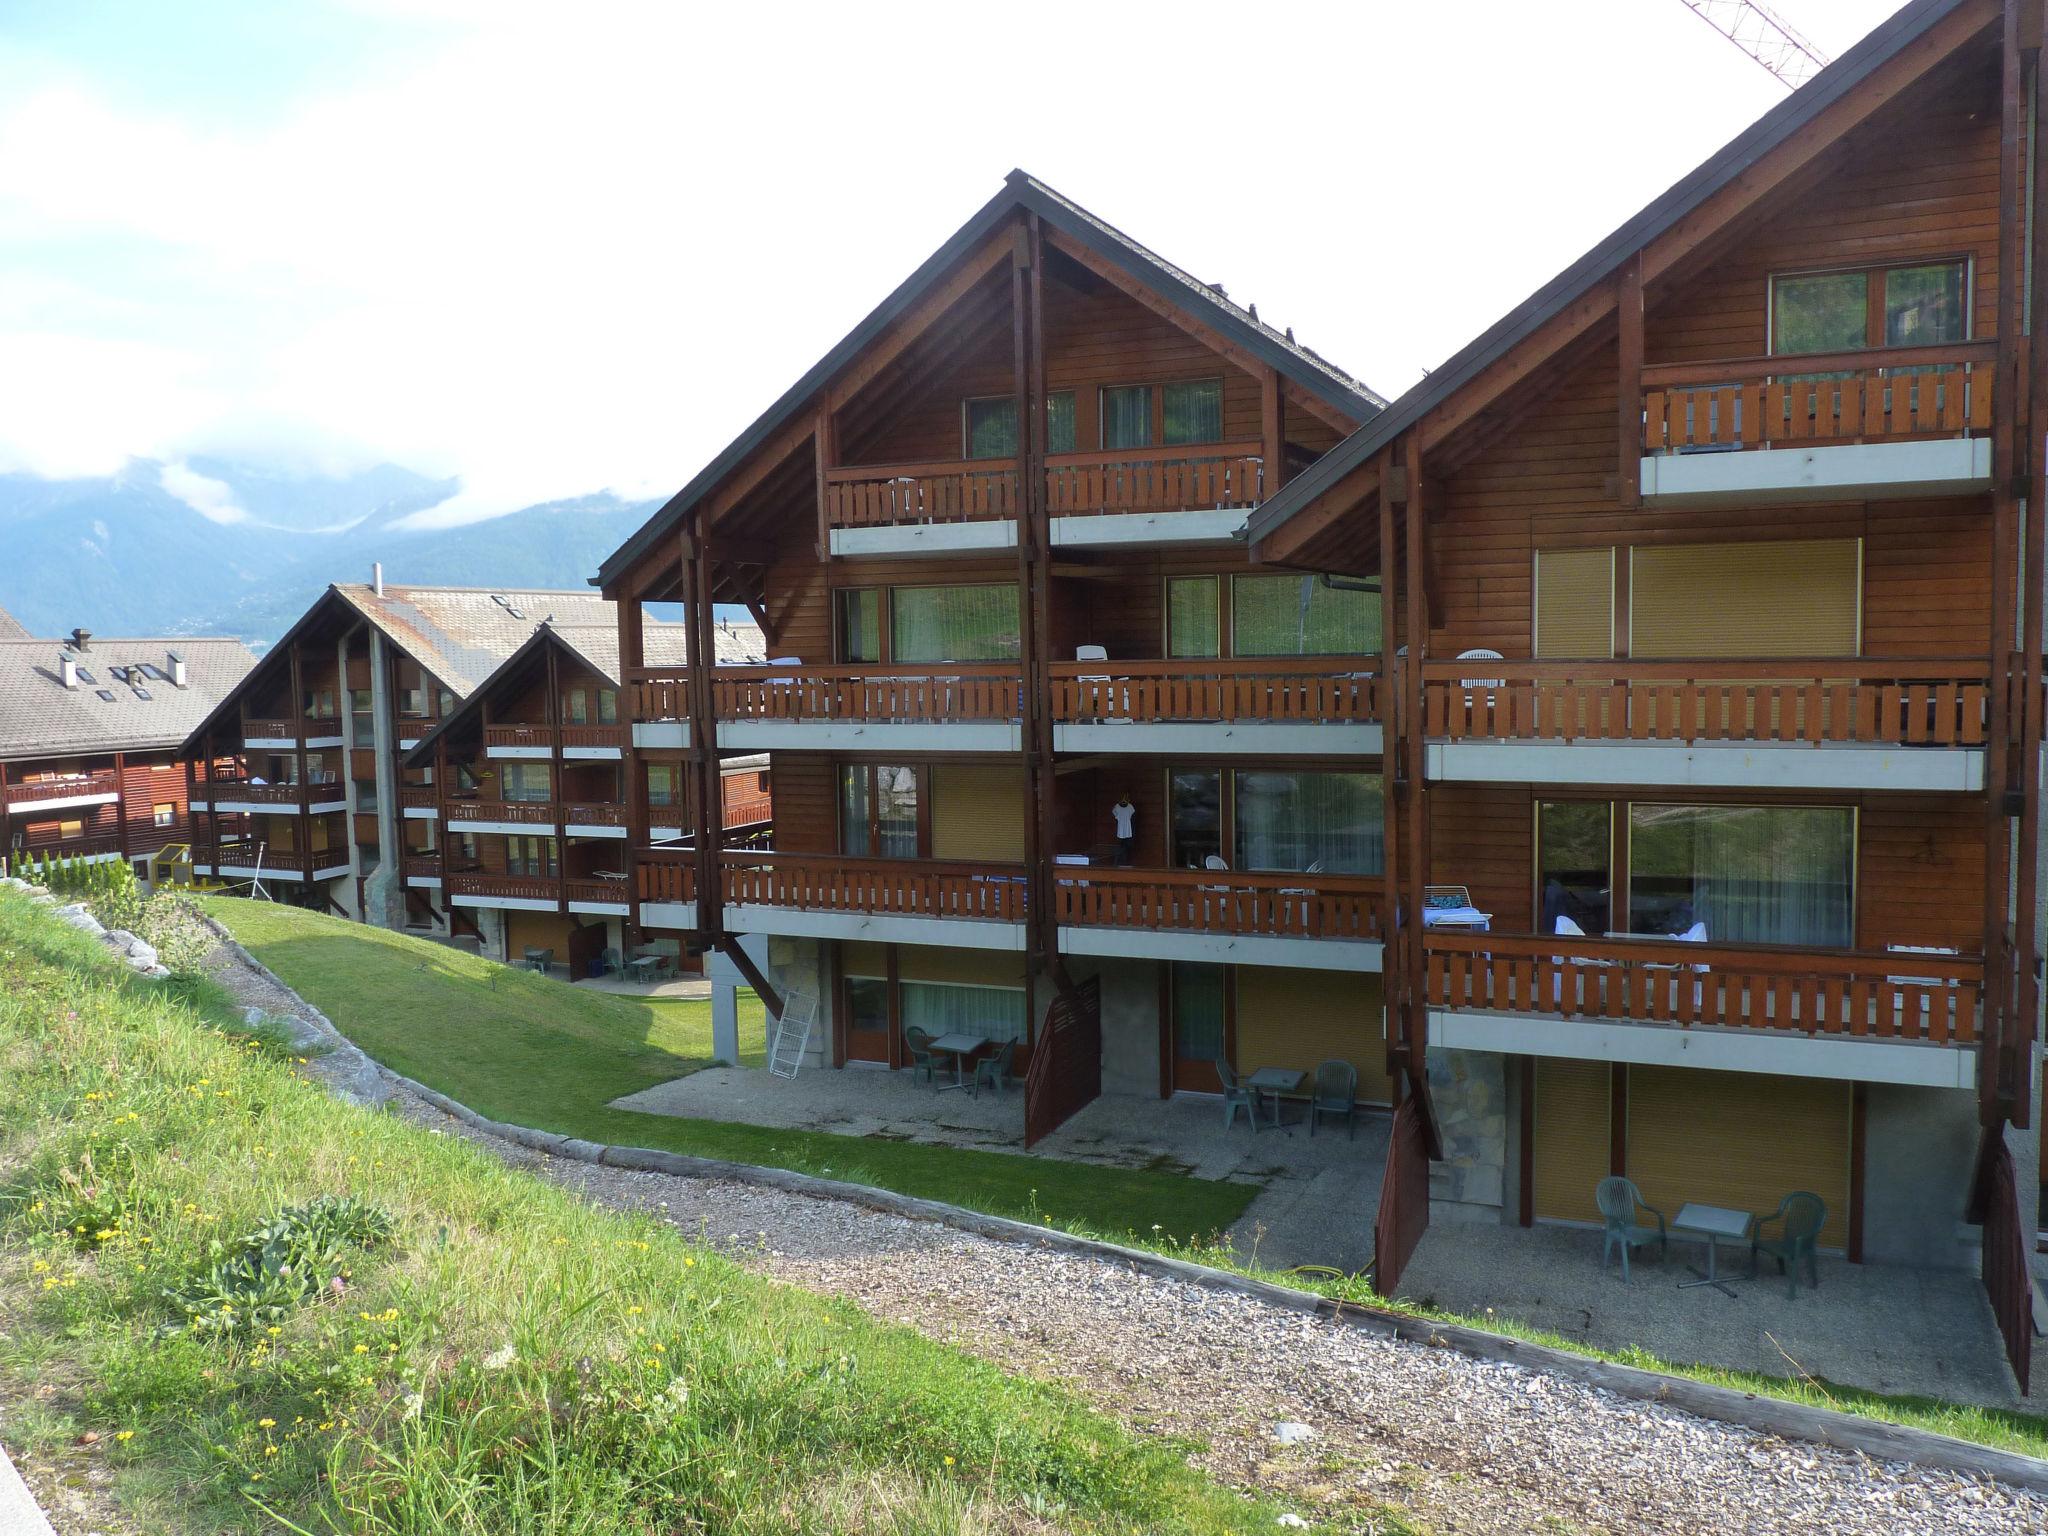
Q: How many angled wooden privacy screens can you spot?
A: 4